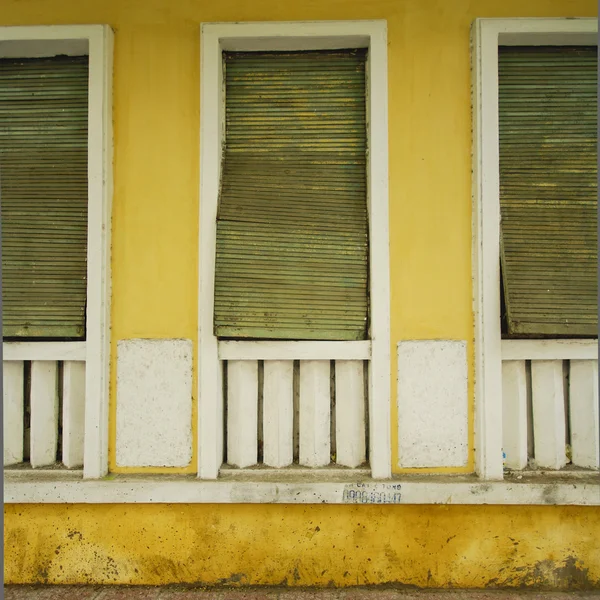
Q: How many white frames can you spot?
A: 3